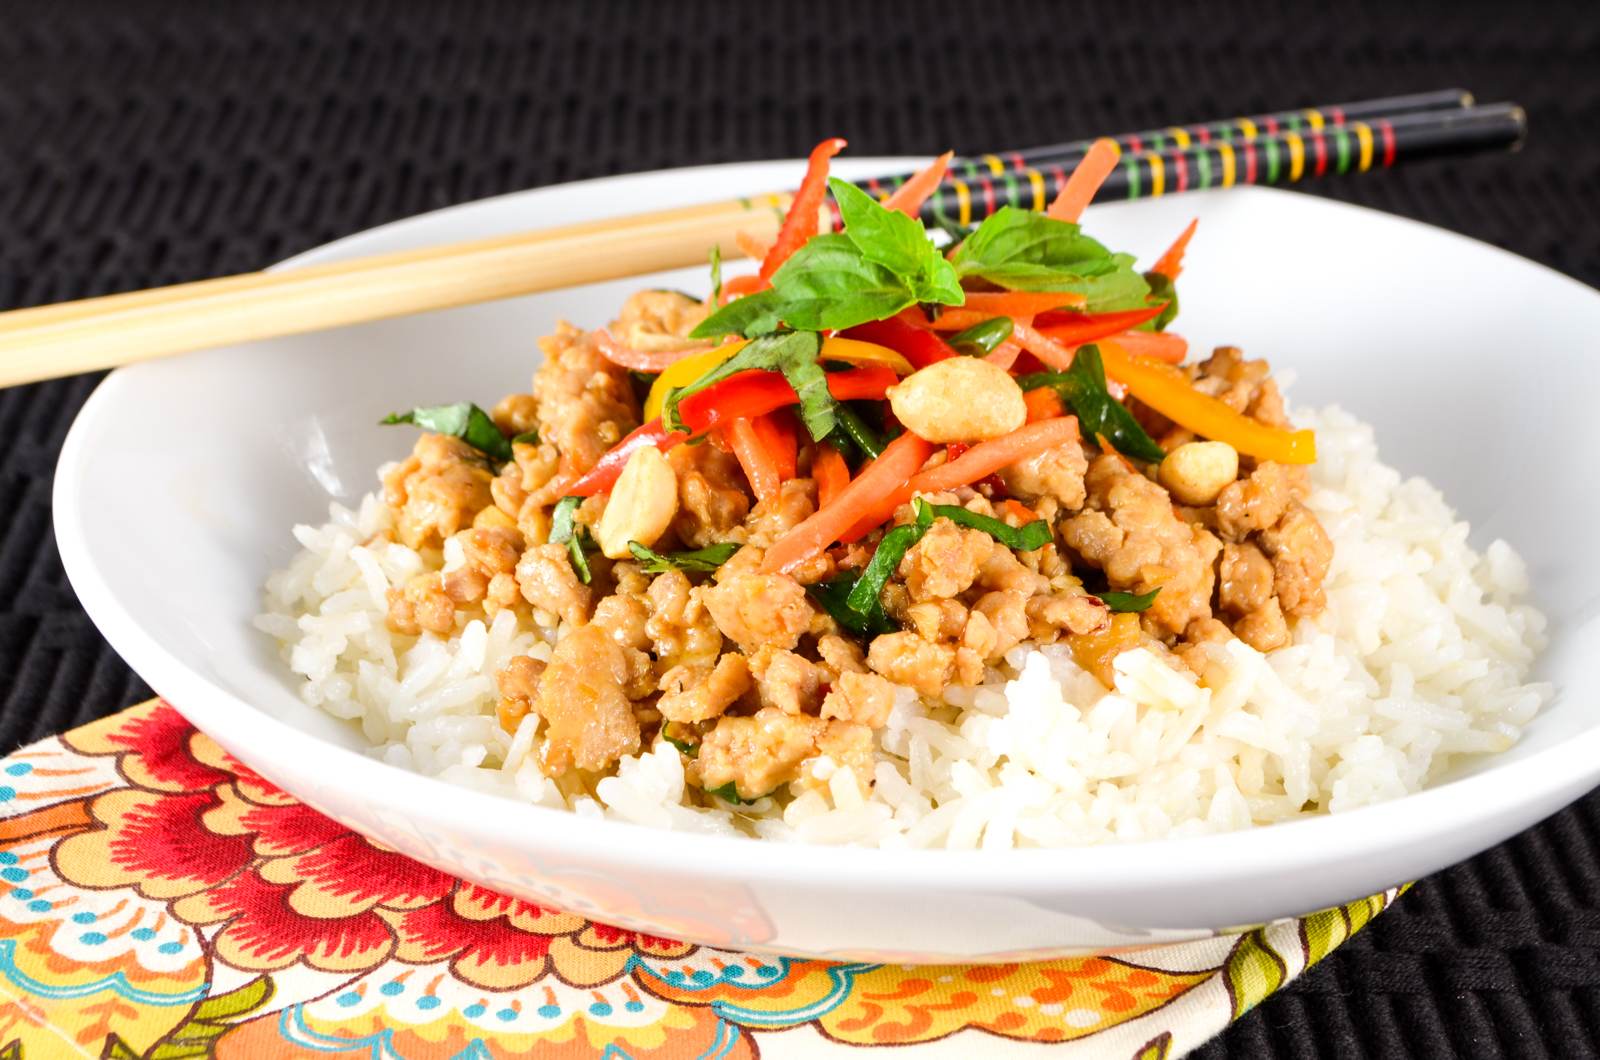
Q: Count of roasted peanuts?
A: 3